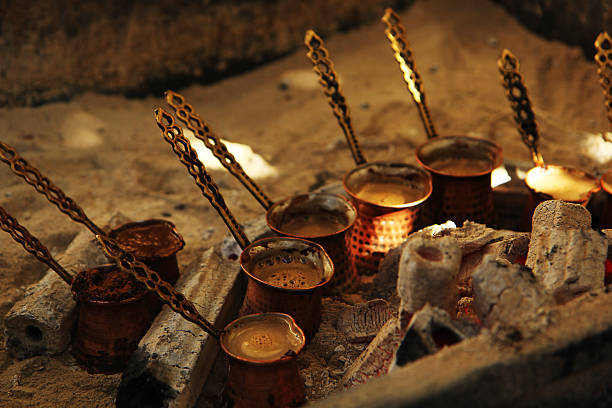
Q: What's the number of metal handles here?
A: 9